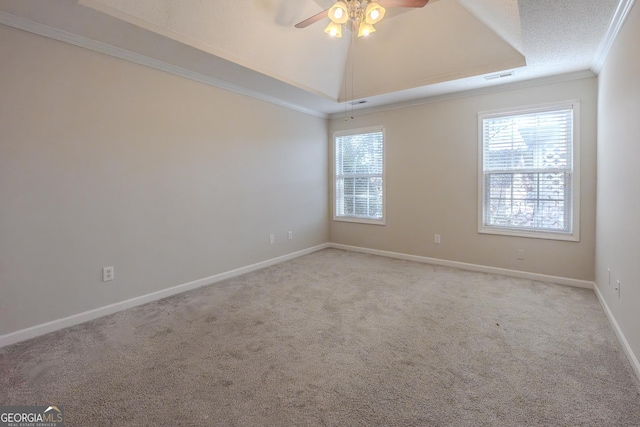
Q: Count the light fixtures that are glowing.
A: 4